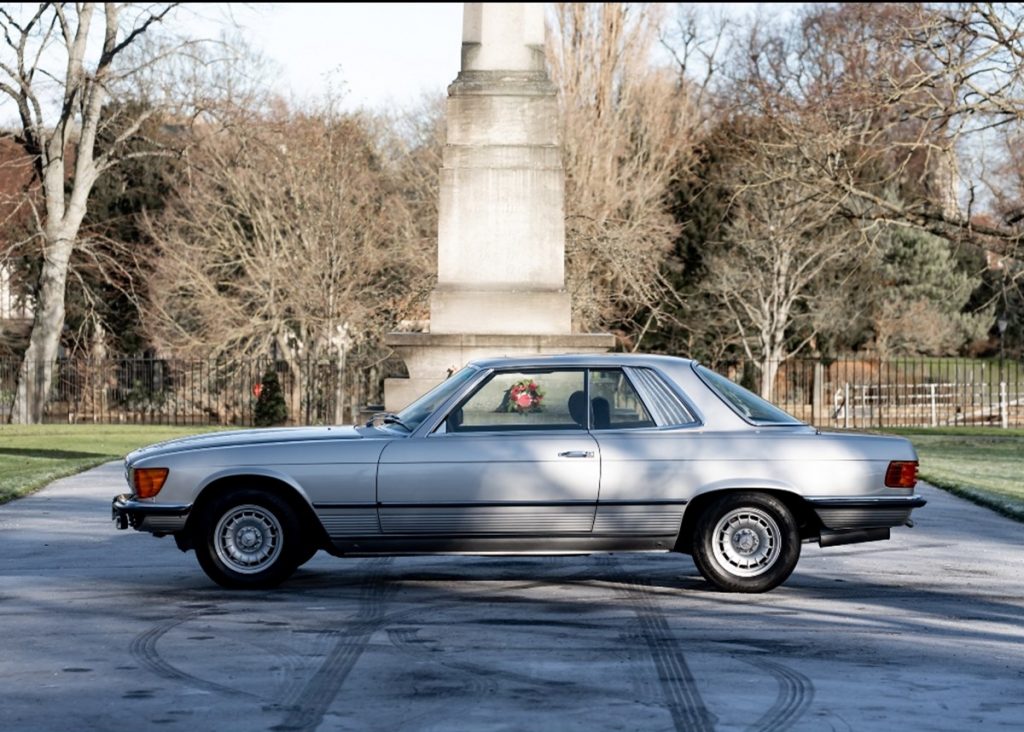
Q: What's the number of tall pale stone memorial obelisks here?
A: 1